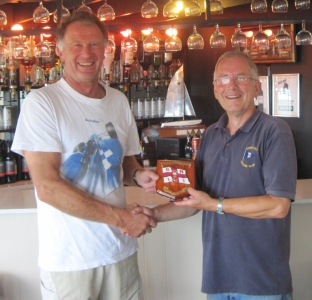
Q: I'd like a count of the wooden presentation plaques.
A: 1